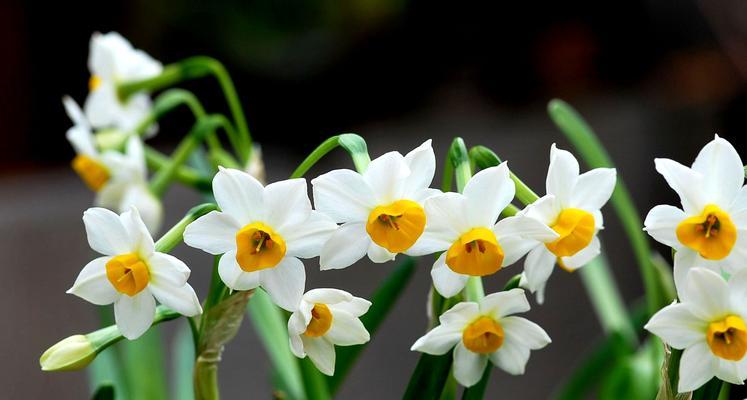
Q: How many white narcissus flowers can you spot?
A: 11